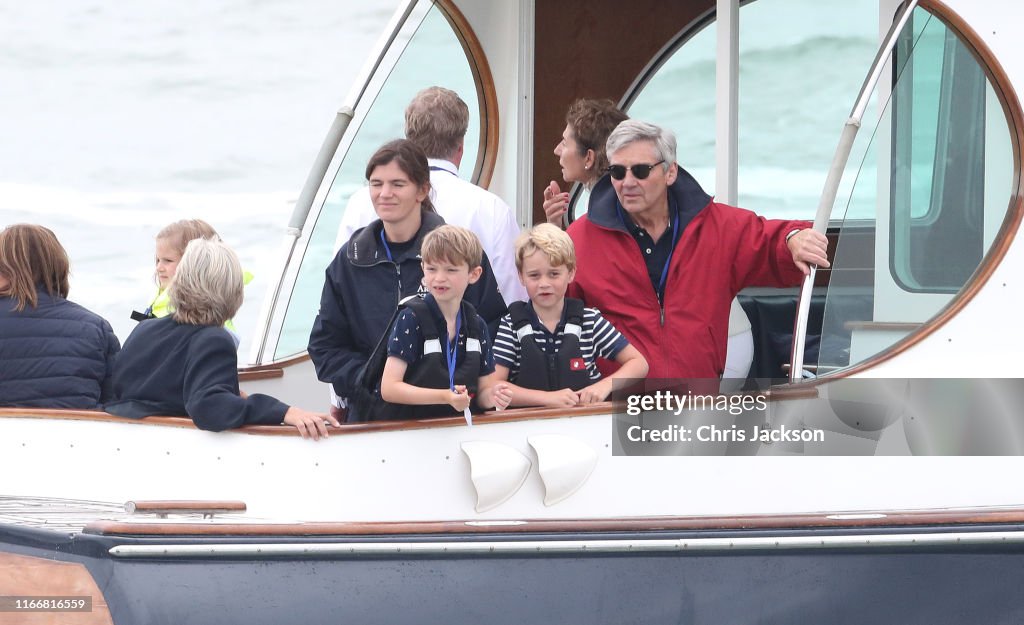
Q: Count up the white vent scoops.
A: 2